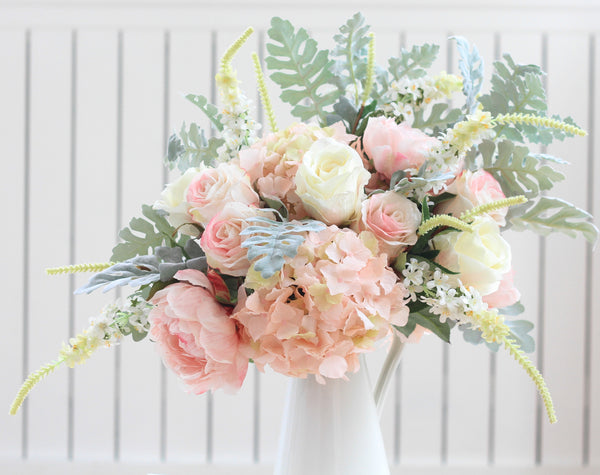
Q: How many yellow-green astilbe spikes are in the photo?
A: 9